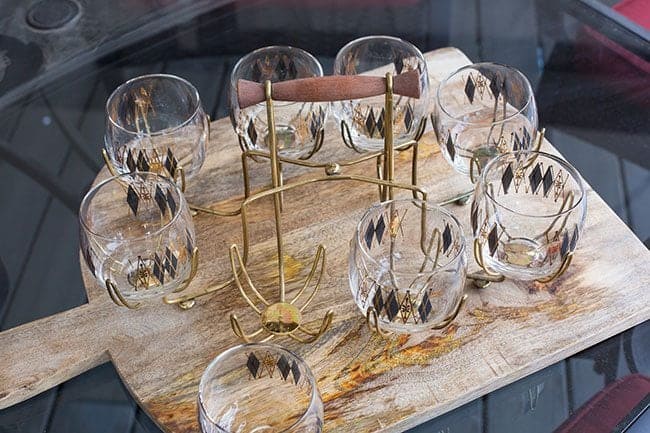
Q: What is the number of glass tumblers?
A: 8